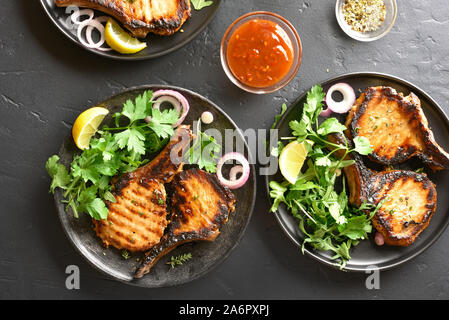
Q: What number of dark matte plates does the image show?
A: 3